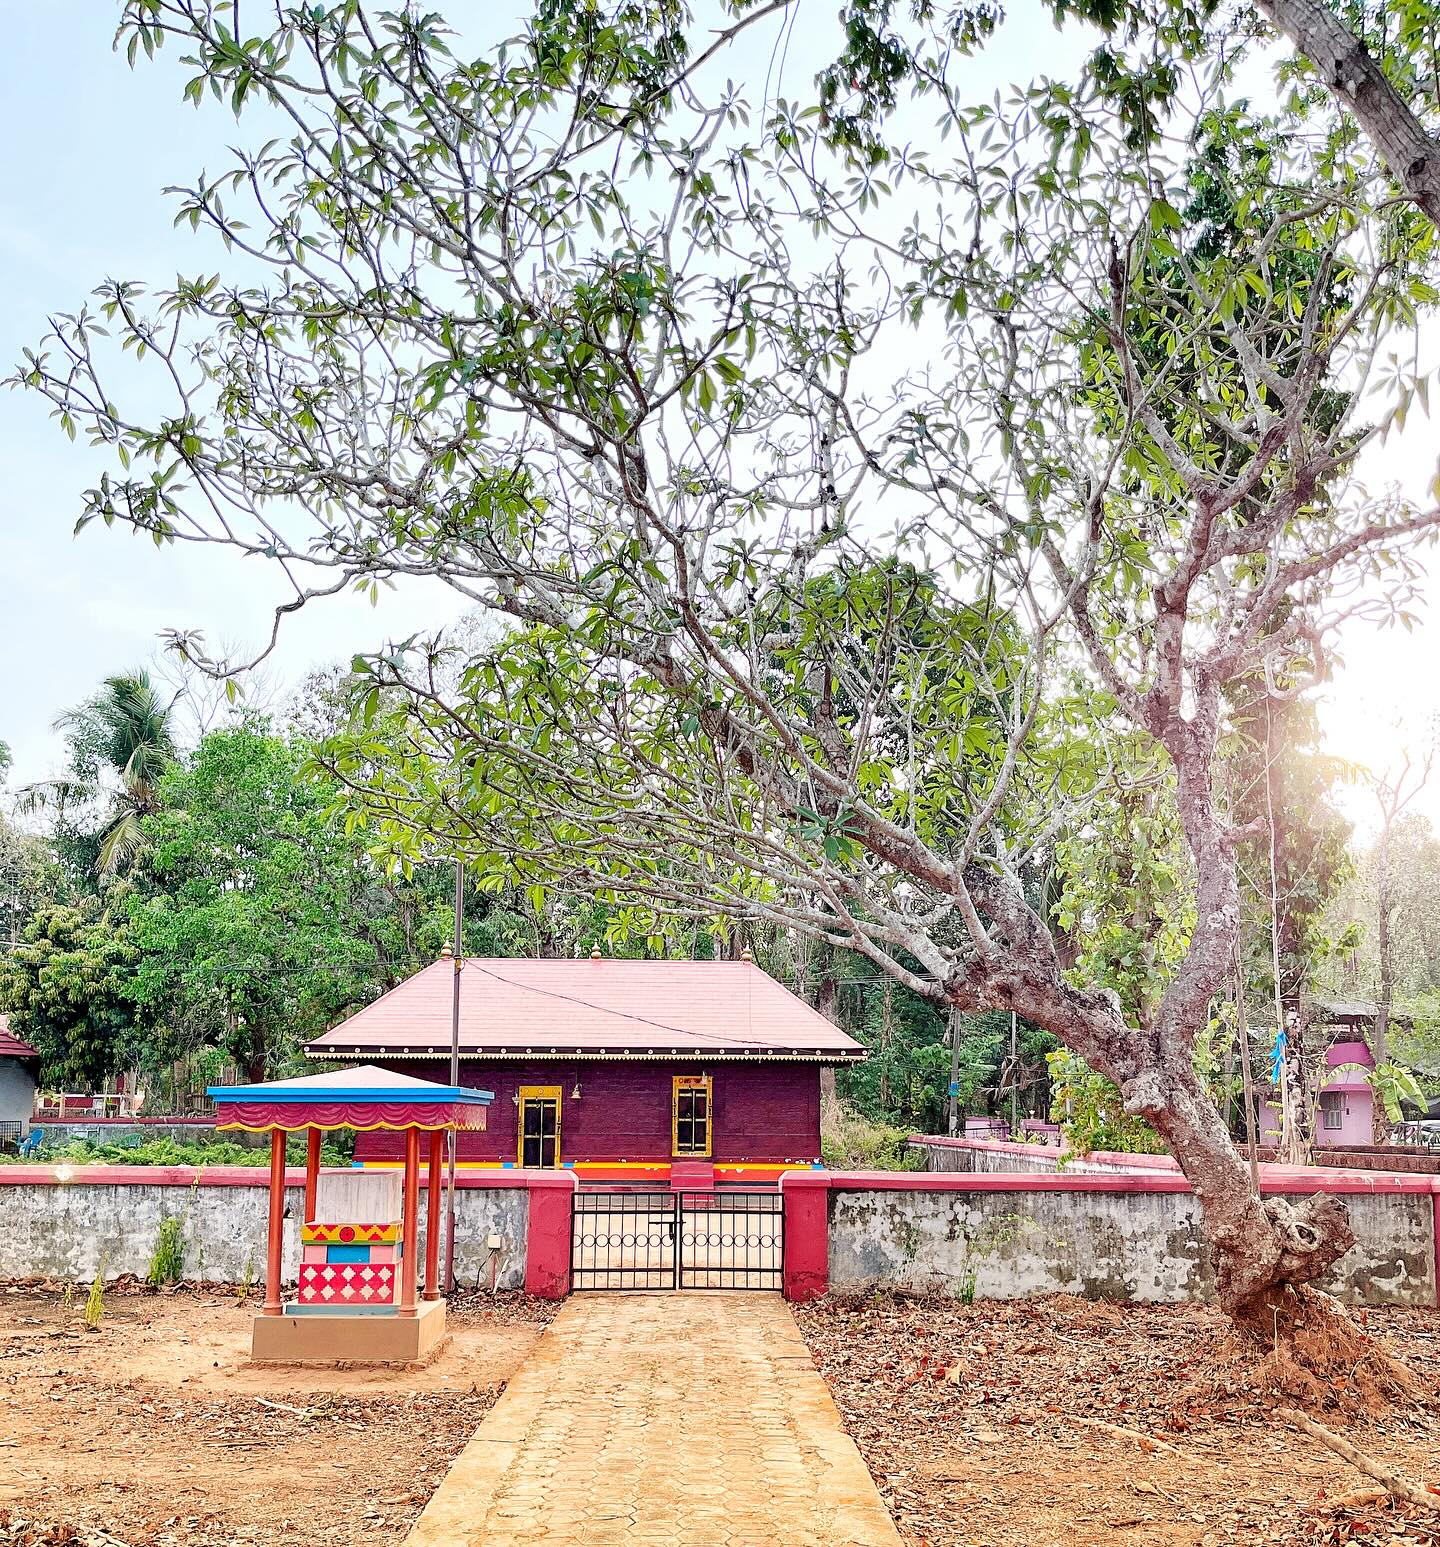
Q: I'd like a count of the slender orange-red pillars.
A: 4